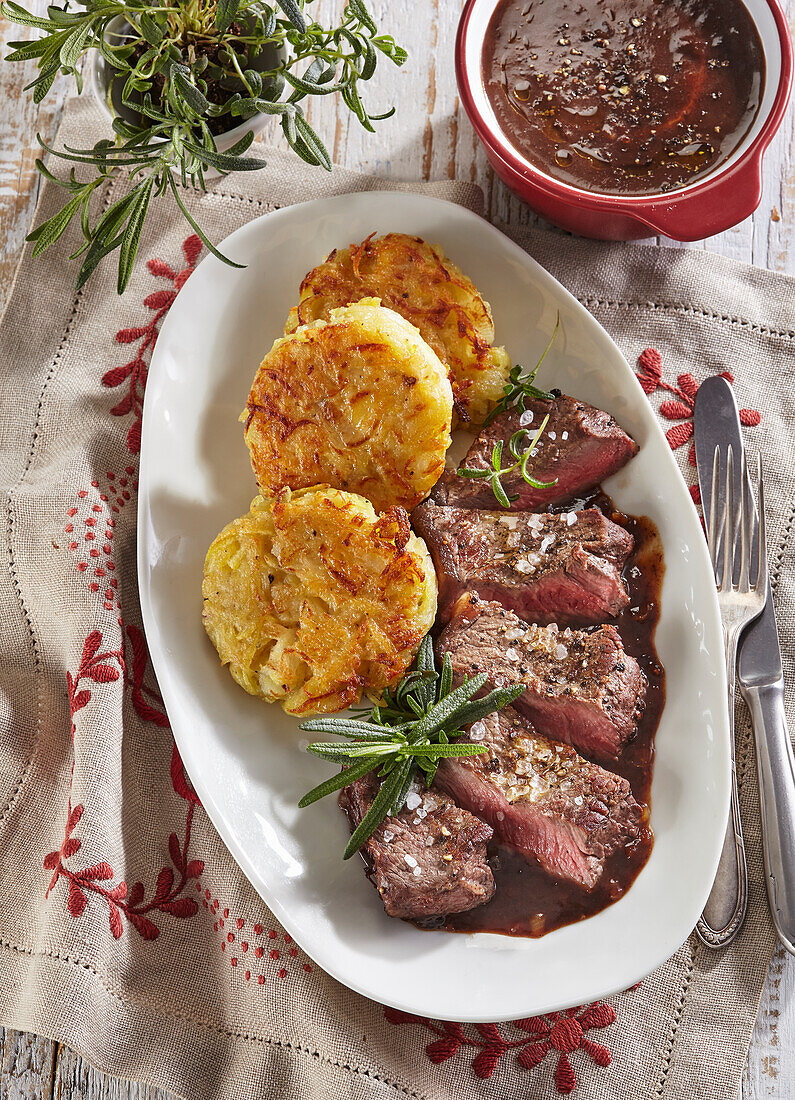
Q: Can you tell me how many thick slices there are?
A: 5